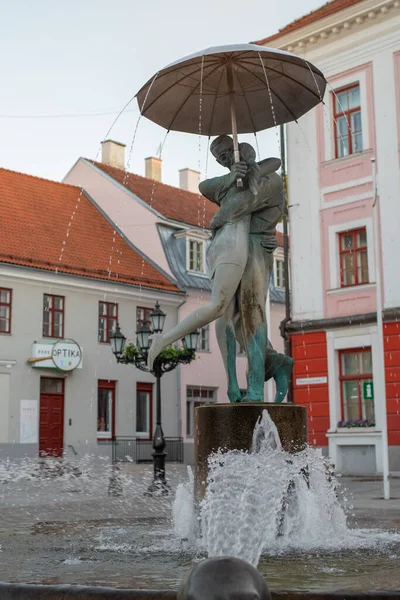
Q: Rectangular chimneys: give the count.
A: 3